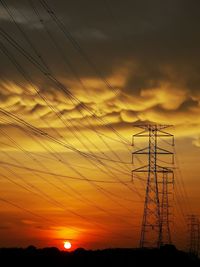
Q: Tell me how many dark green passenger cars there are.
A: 0